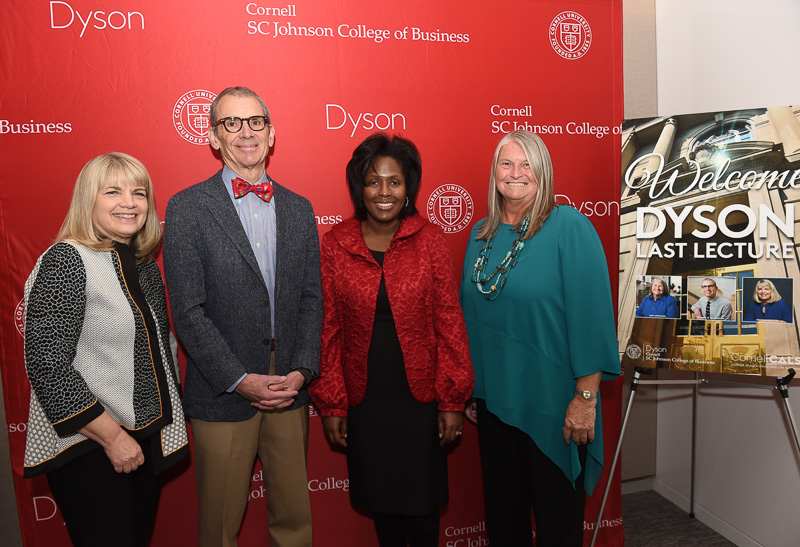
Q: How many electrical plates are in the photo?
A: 0